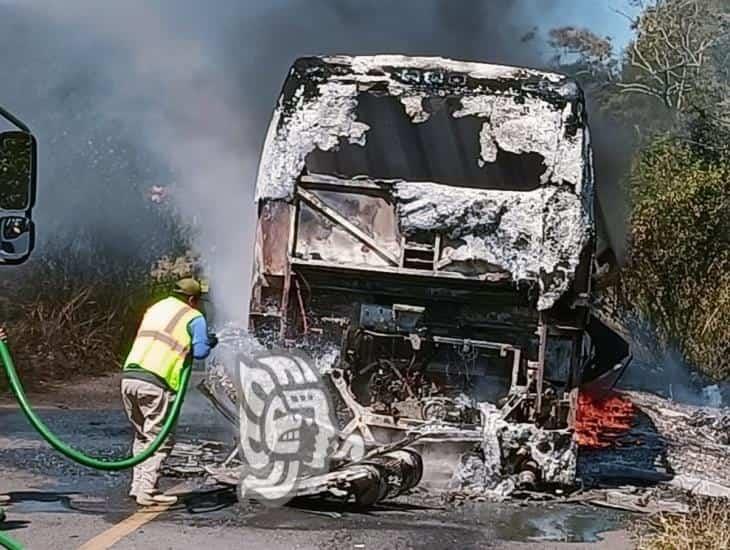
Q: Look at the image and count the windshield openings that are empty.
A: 1